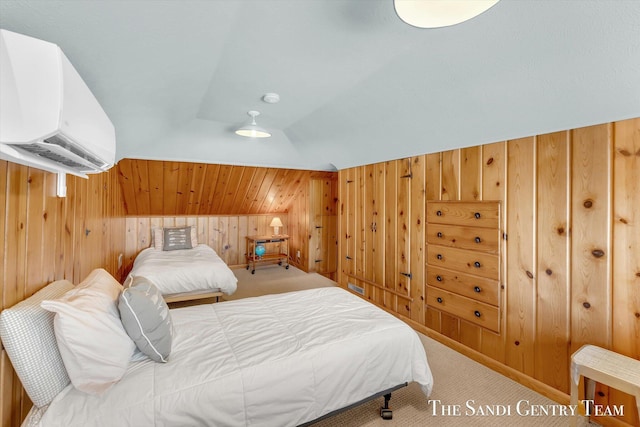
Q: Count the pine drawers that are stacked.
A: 5